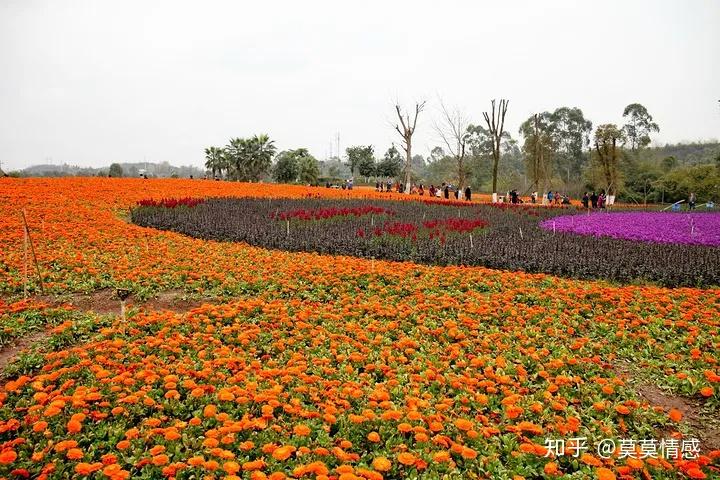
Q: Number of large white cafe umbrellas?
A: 0